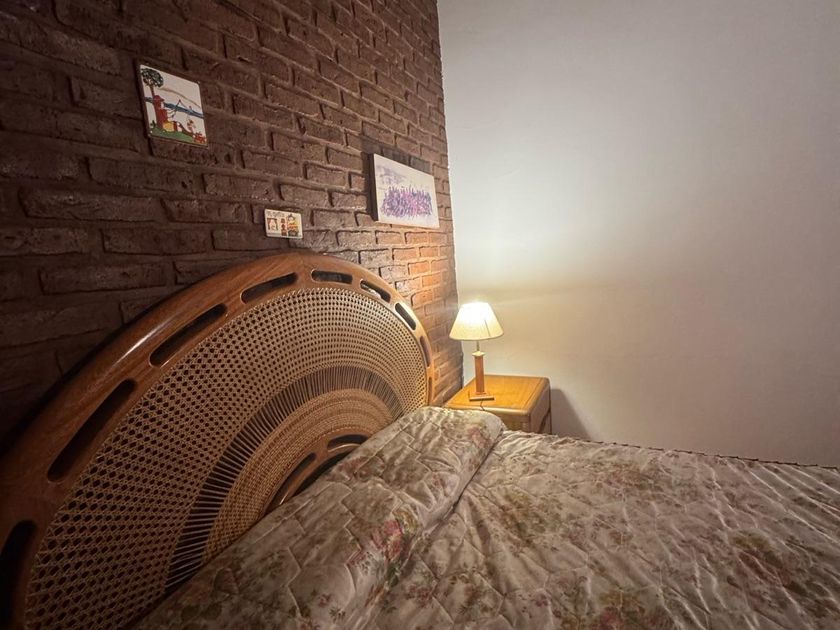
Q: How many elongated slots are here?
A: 11